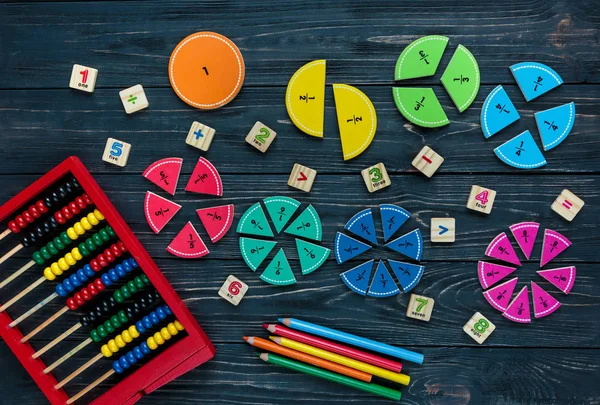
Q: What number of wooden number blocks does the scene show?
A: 8